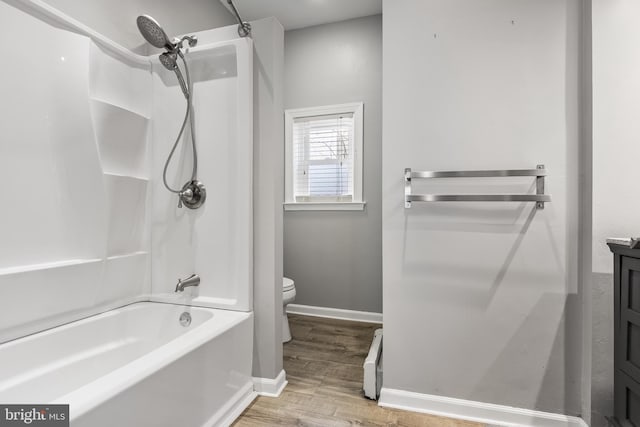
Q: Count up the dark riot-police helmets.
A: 0